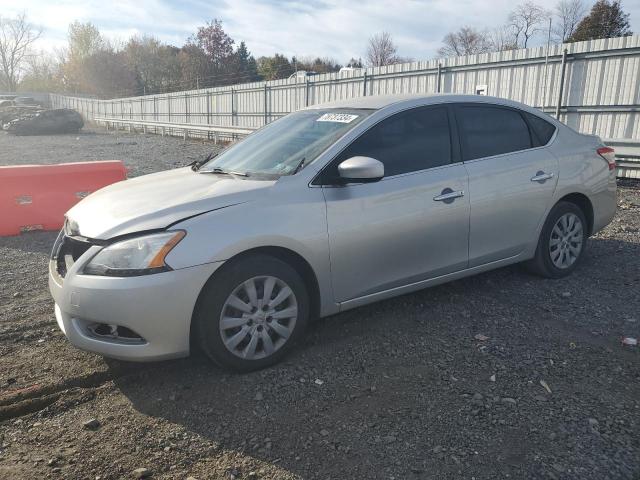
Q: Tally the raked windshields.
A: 1